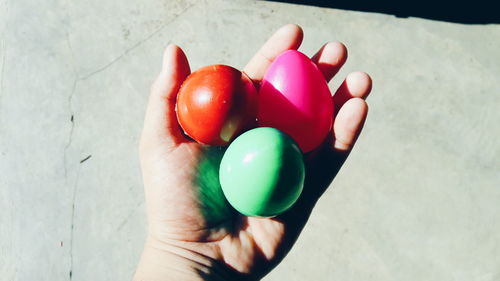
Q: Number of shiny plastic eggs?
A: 3